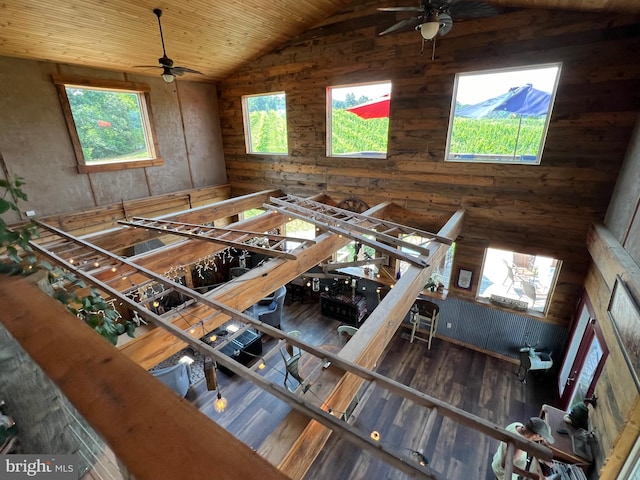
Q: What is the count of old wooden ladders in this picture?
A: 3